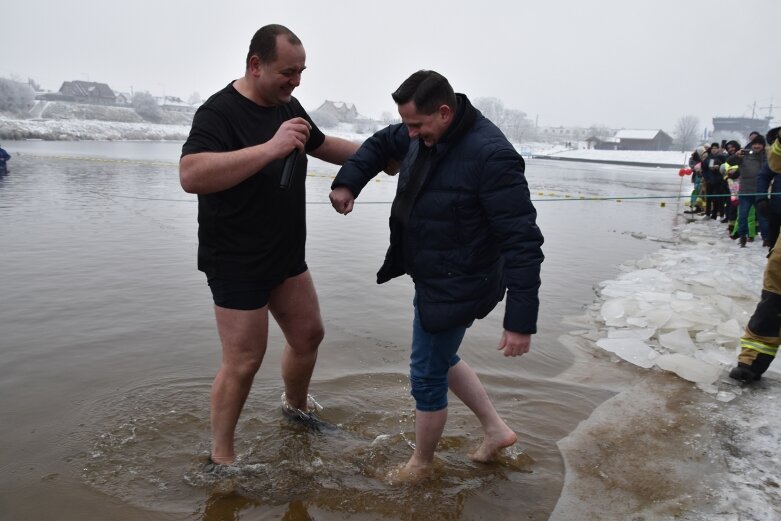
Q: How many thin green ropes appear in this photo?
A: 1